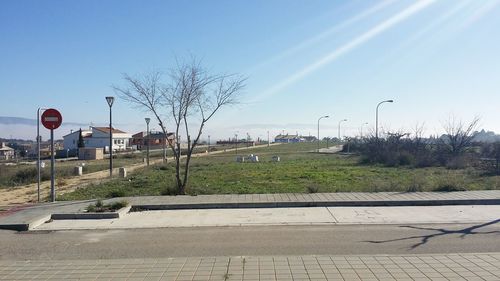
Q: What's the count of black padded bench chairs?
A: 0